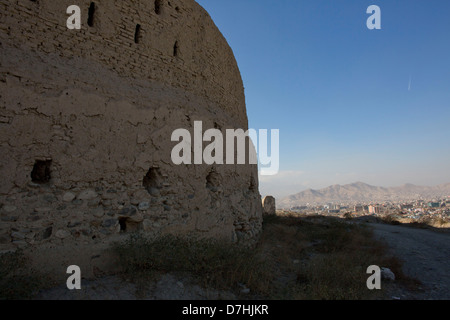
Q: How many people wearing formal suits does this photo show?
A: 0